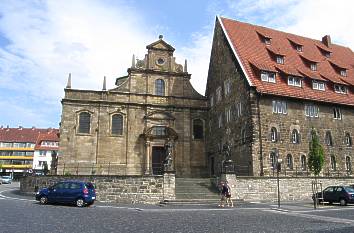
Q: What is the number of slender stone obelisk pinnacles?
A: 4